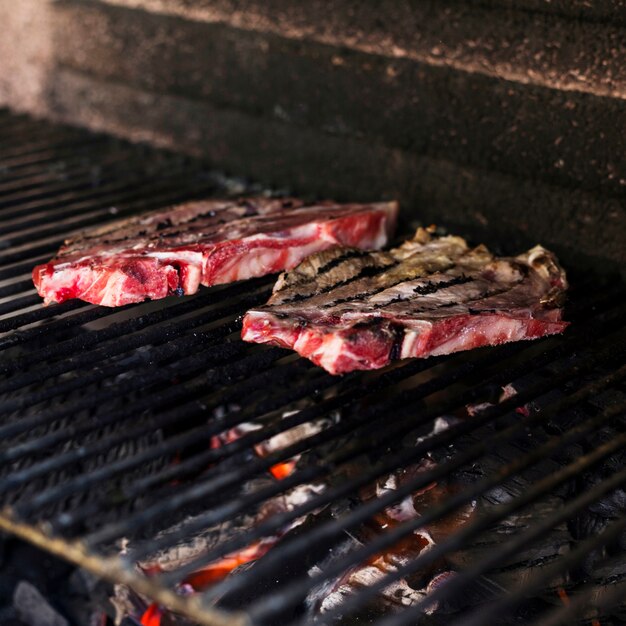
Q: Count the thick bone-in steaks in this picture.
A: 2